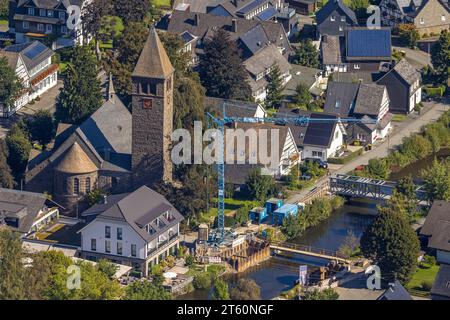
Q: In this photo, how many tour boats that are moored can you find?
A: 0